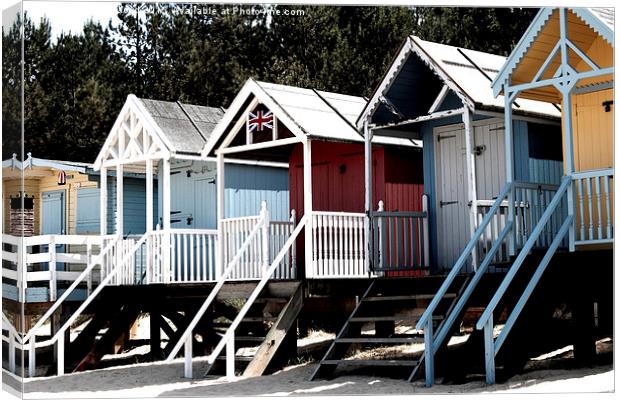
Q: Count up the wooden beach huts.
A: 5